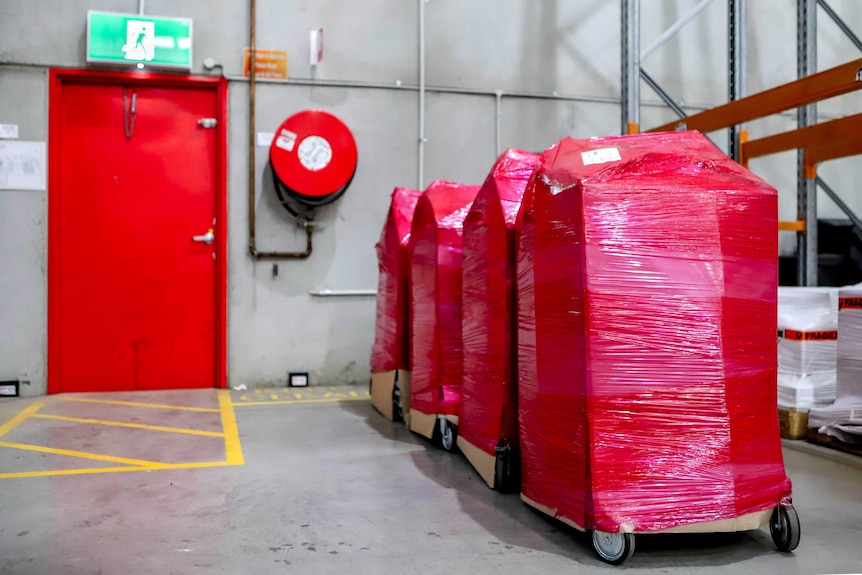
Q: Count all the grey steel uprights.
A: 3